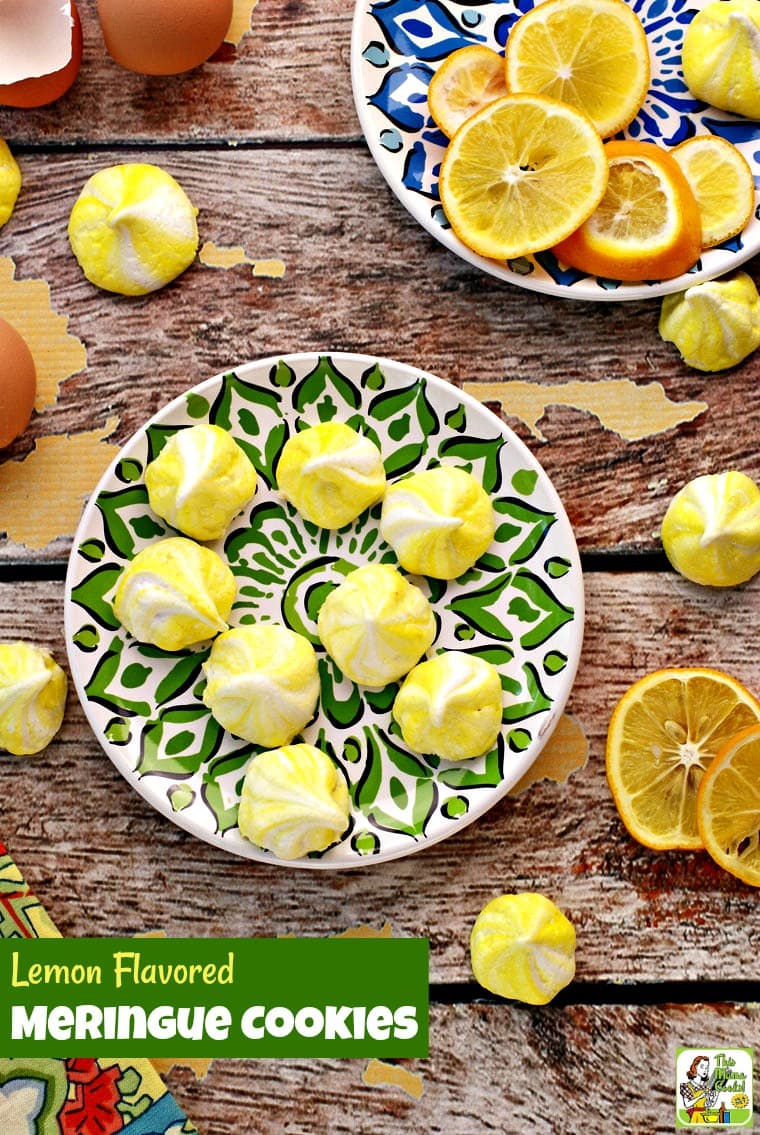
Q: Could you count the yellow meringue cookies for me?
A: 15